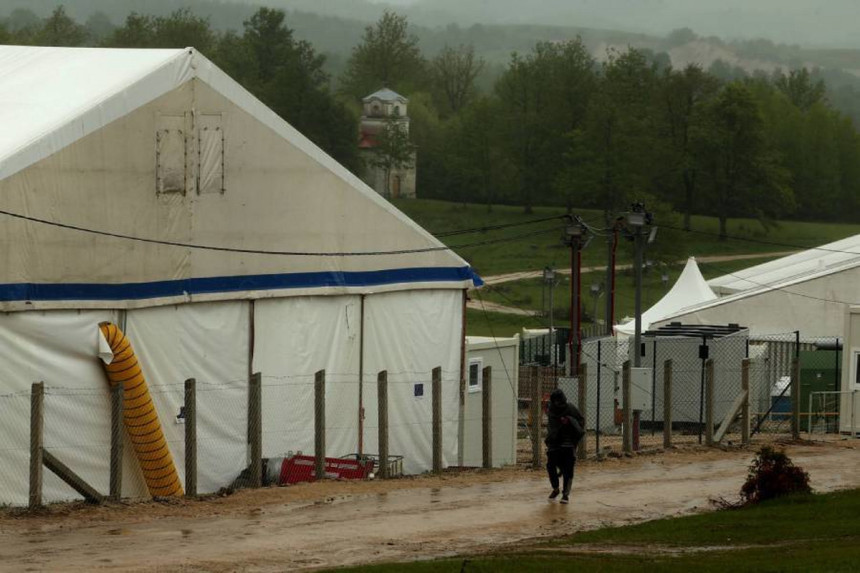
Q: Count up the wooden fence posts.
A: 15